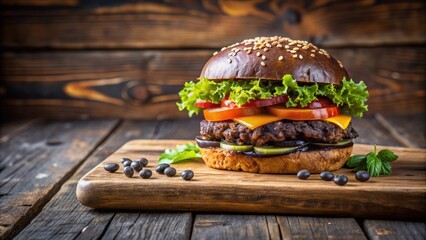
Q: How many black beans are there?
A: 14